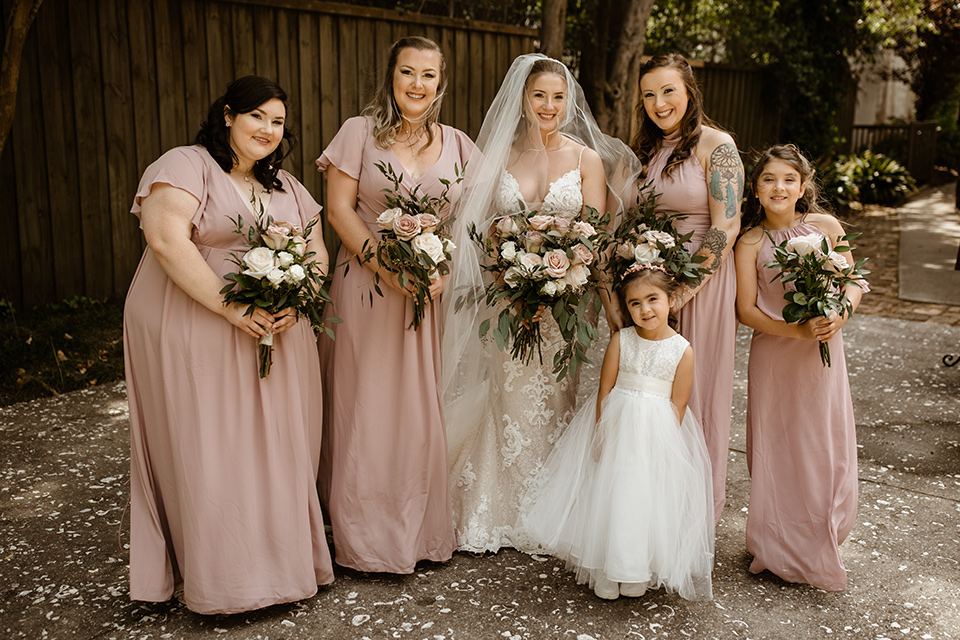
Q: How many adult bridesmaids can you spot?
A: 3